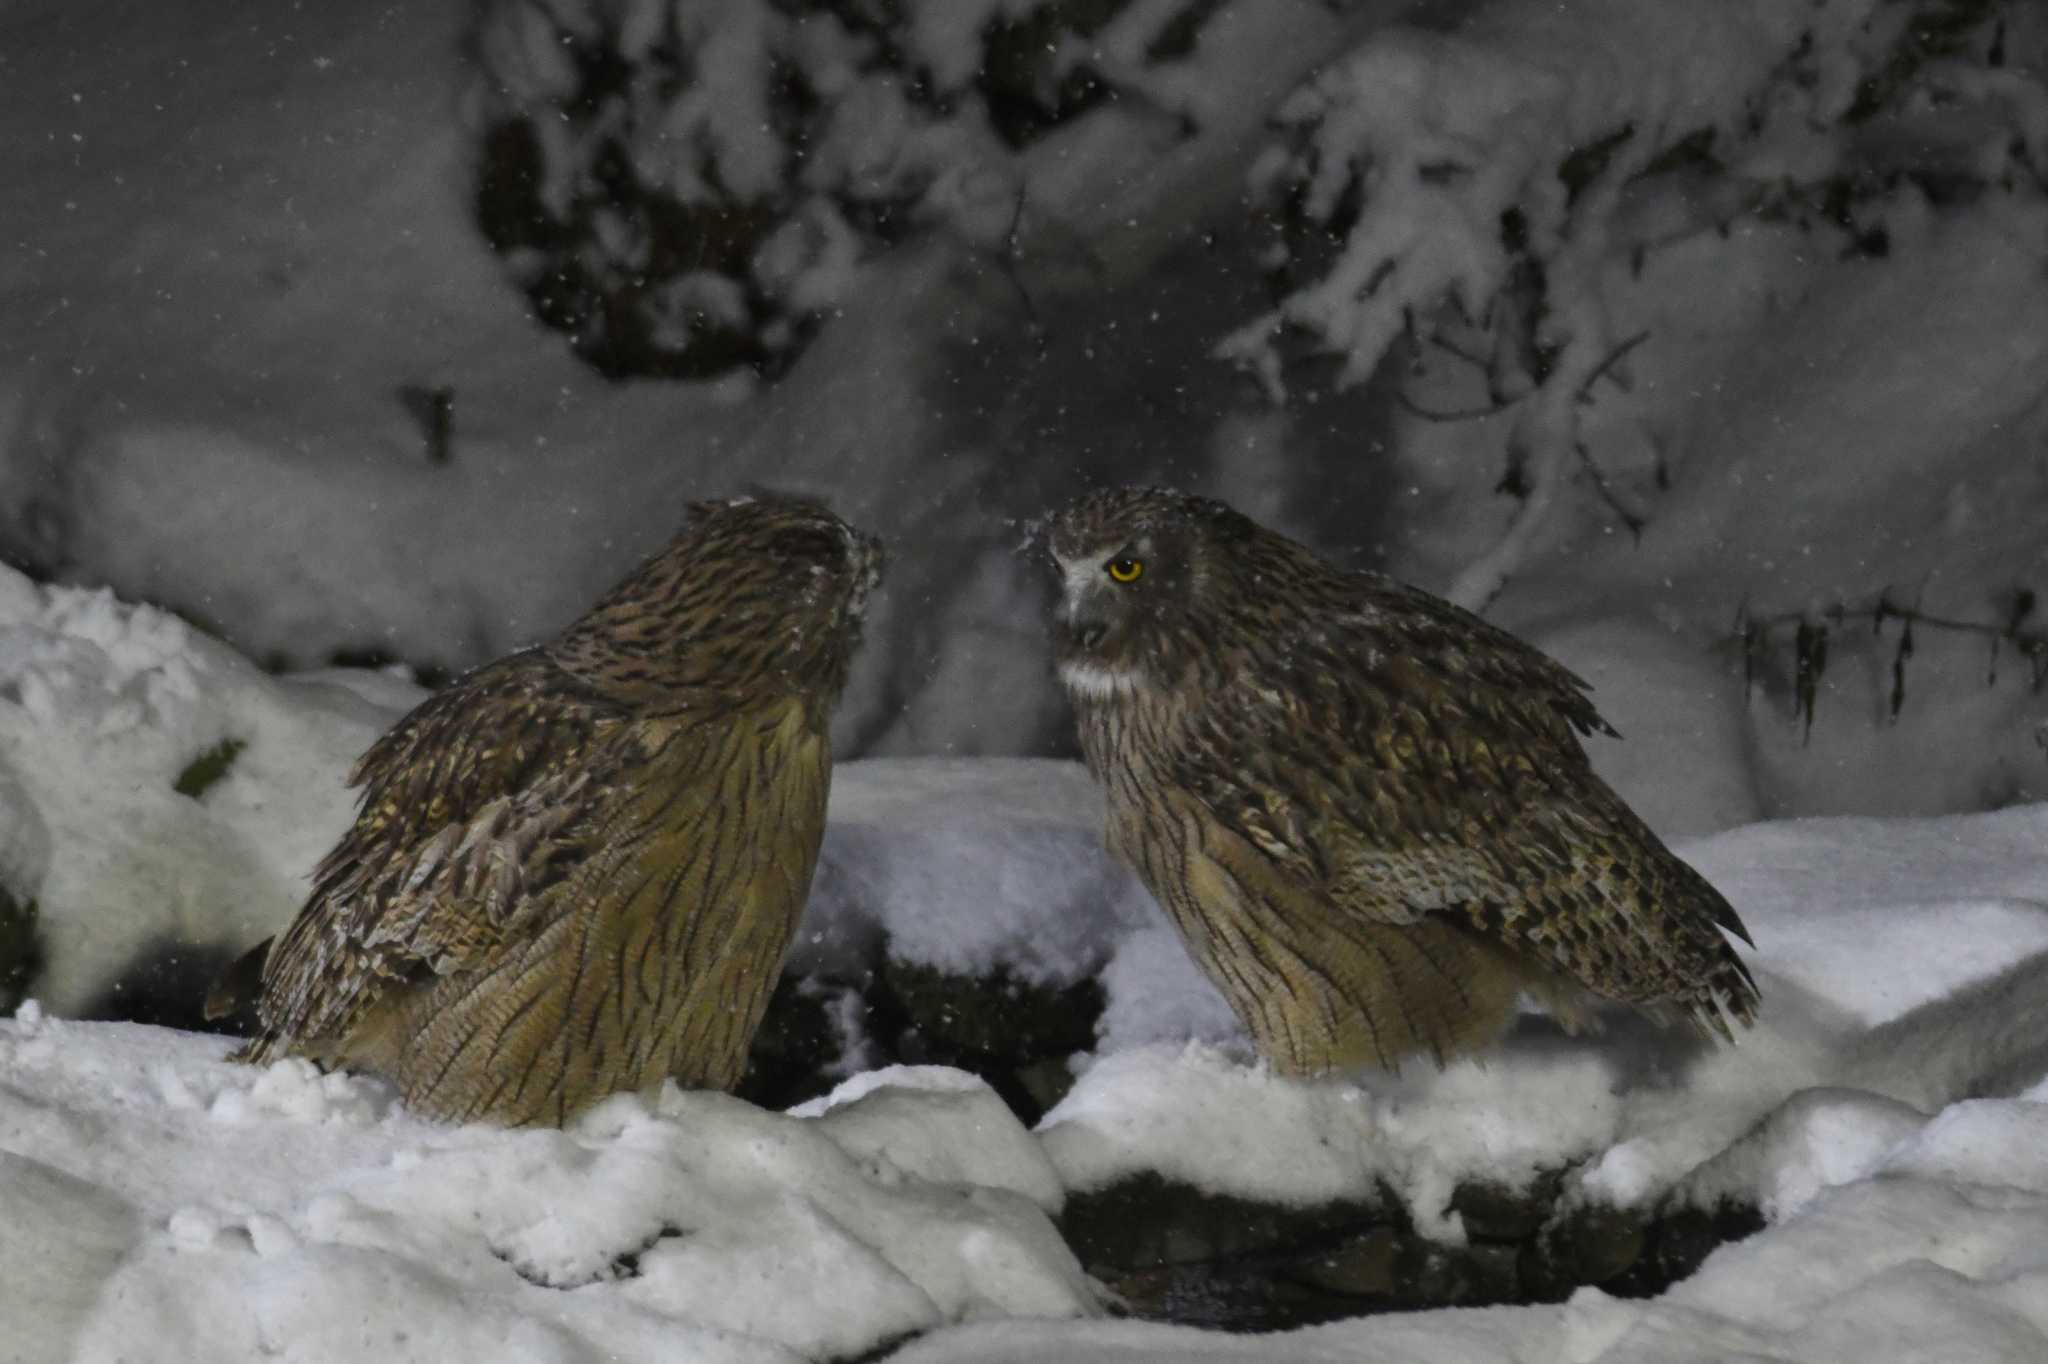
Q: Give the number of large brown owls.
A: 2